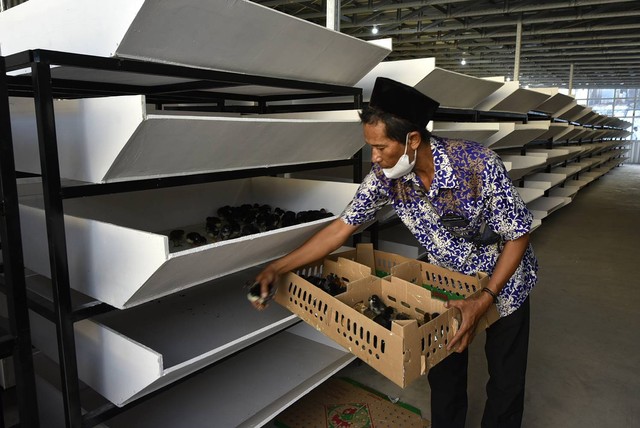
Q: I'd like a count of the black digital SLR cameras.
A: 0